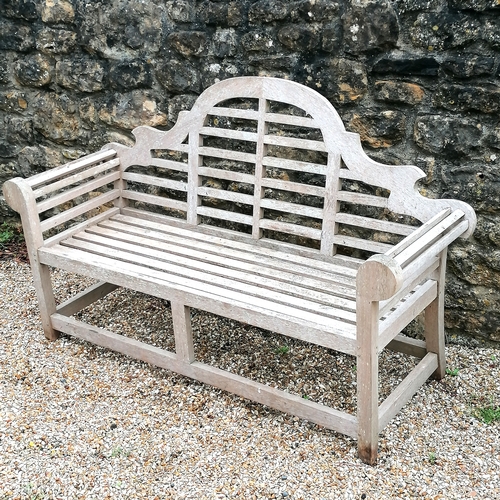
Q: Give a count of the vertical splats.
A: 3